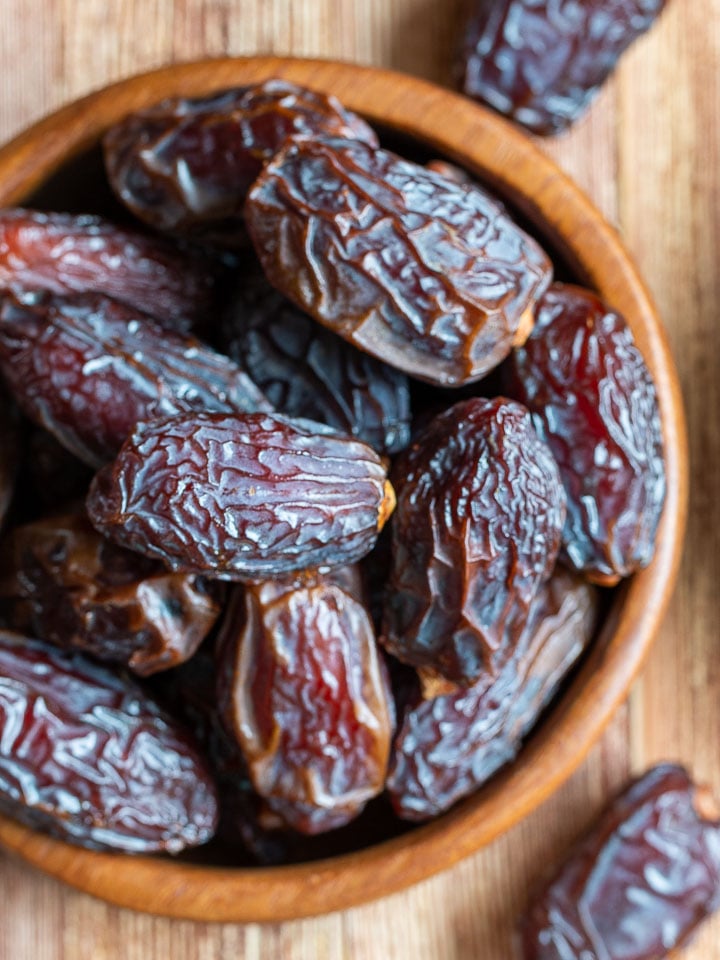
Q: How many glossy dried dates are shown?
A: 14